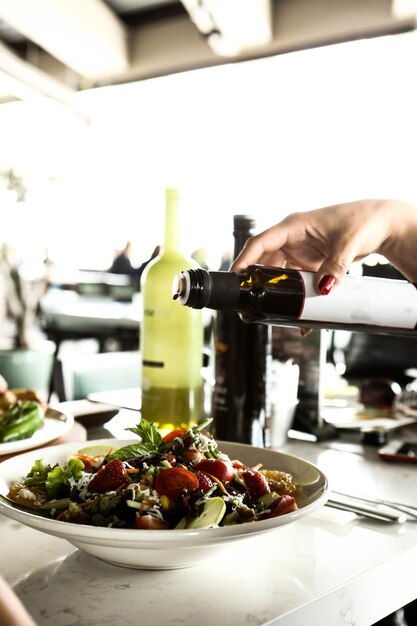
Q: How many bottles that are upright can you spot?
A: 2